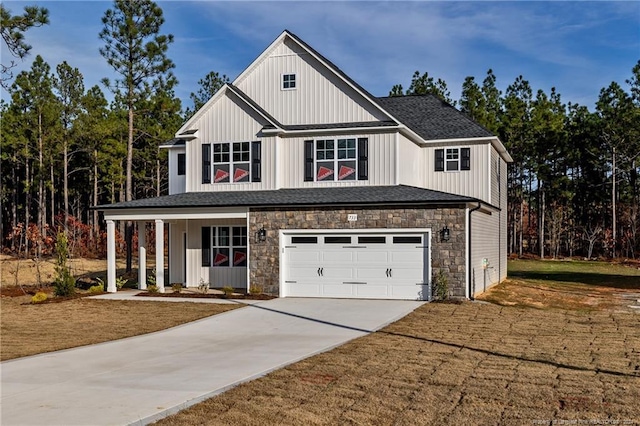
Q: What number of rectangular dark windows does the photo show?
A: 4